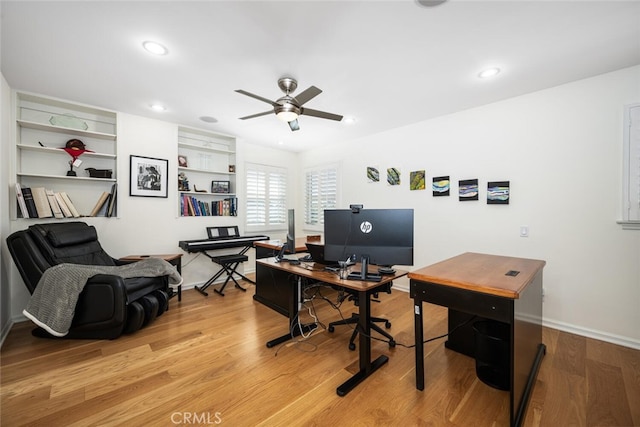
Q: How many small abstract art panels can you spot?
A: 6